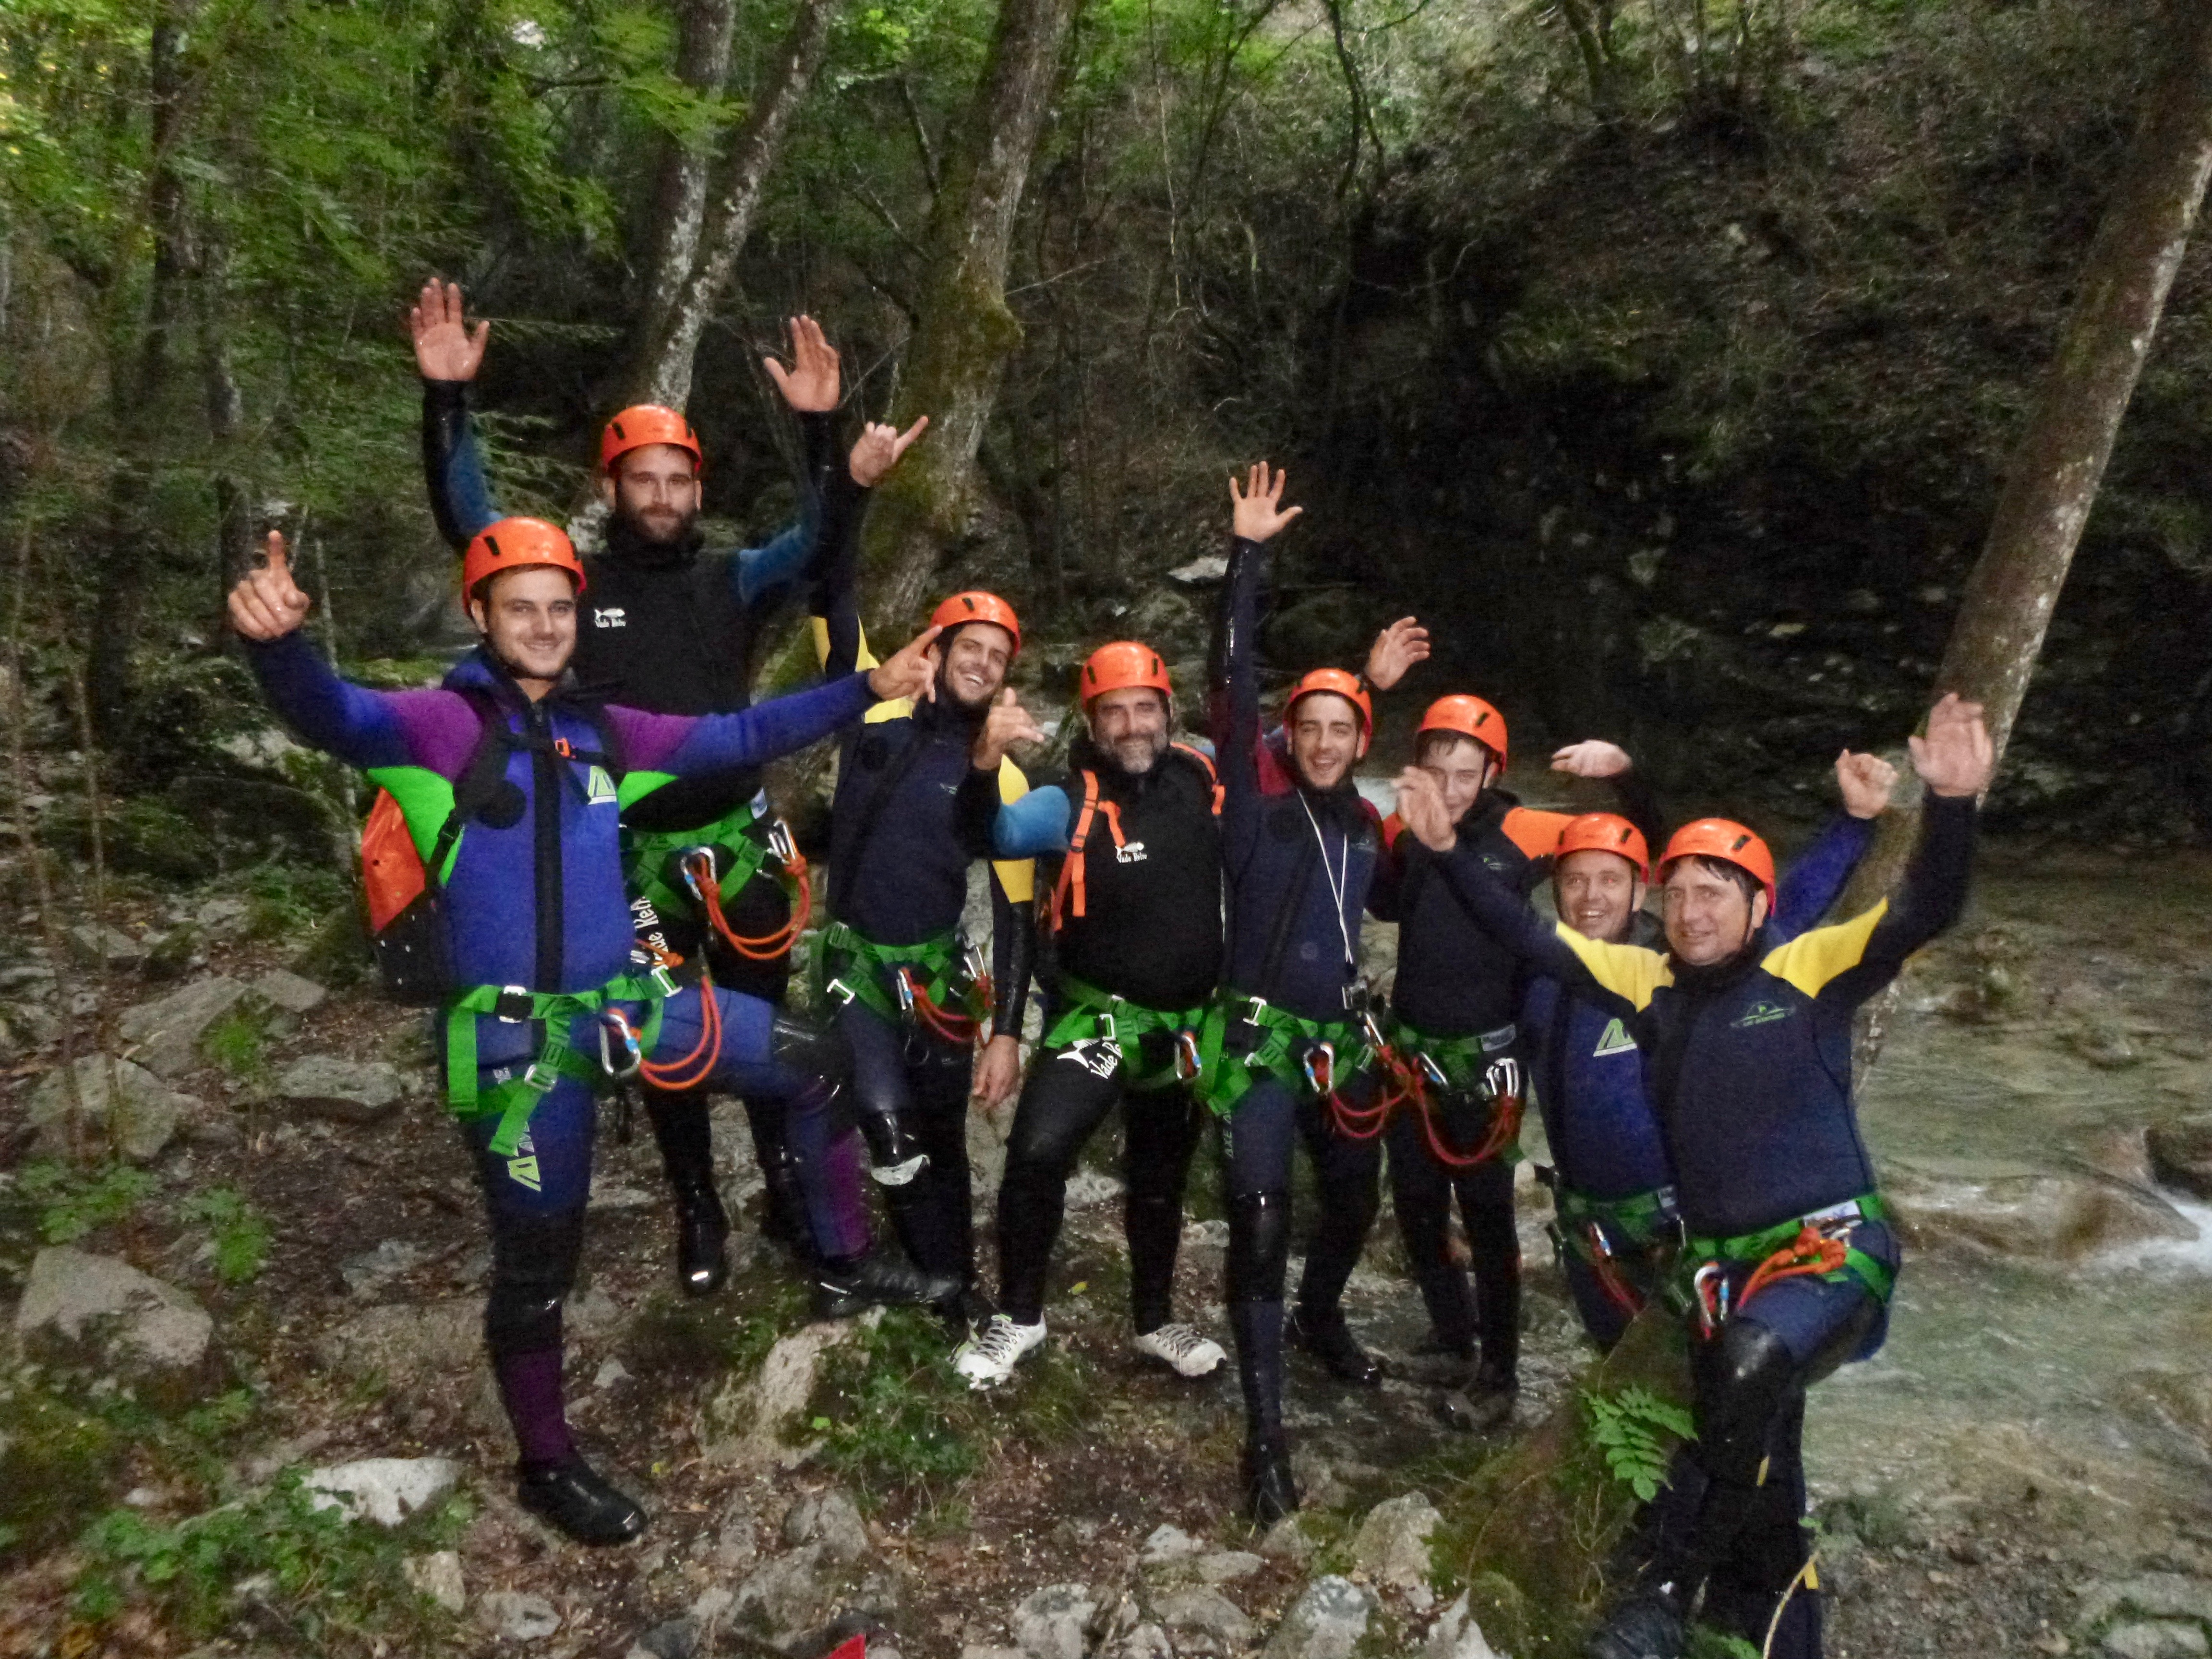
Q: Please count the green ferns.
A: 1